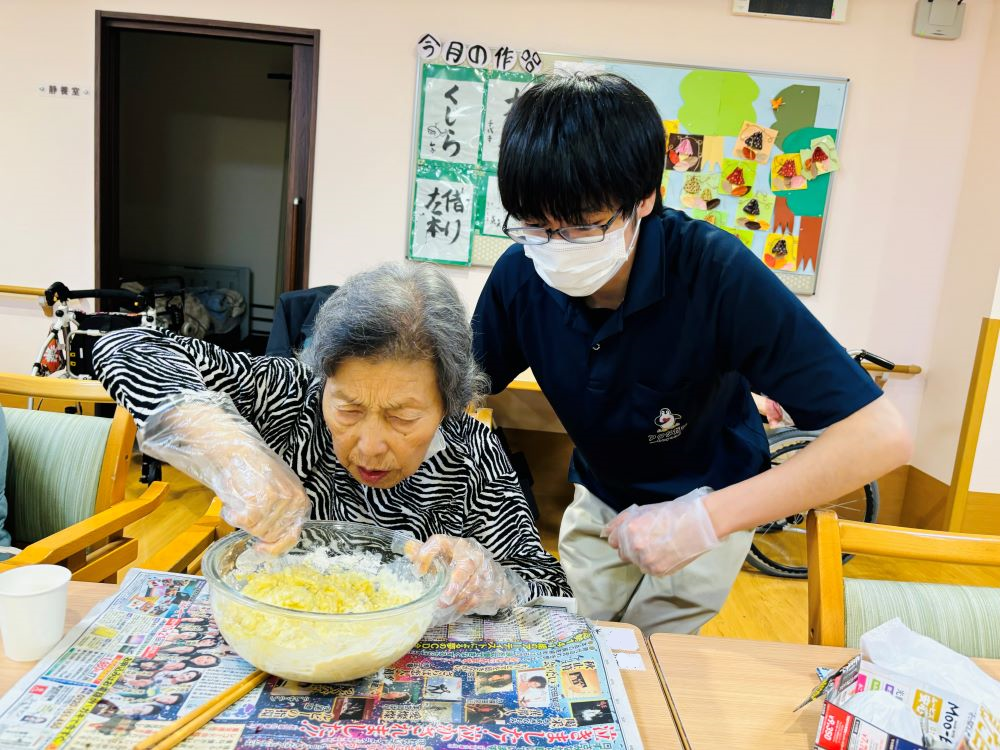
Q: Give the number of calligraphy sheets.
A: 4